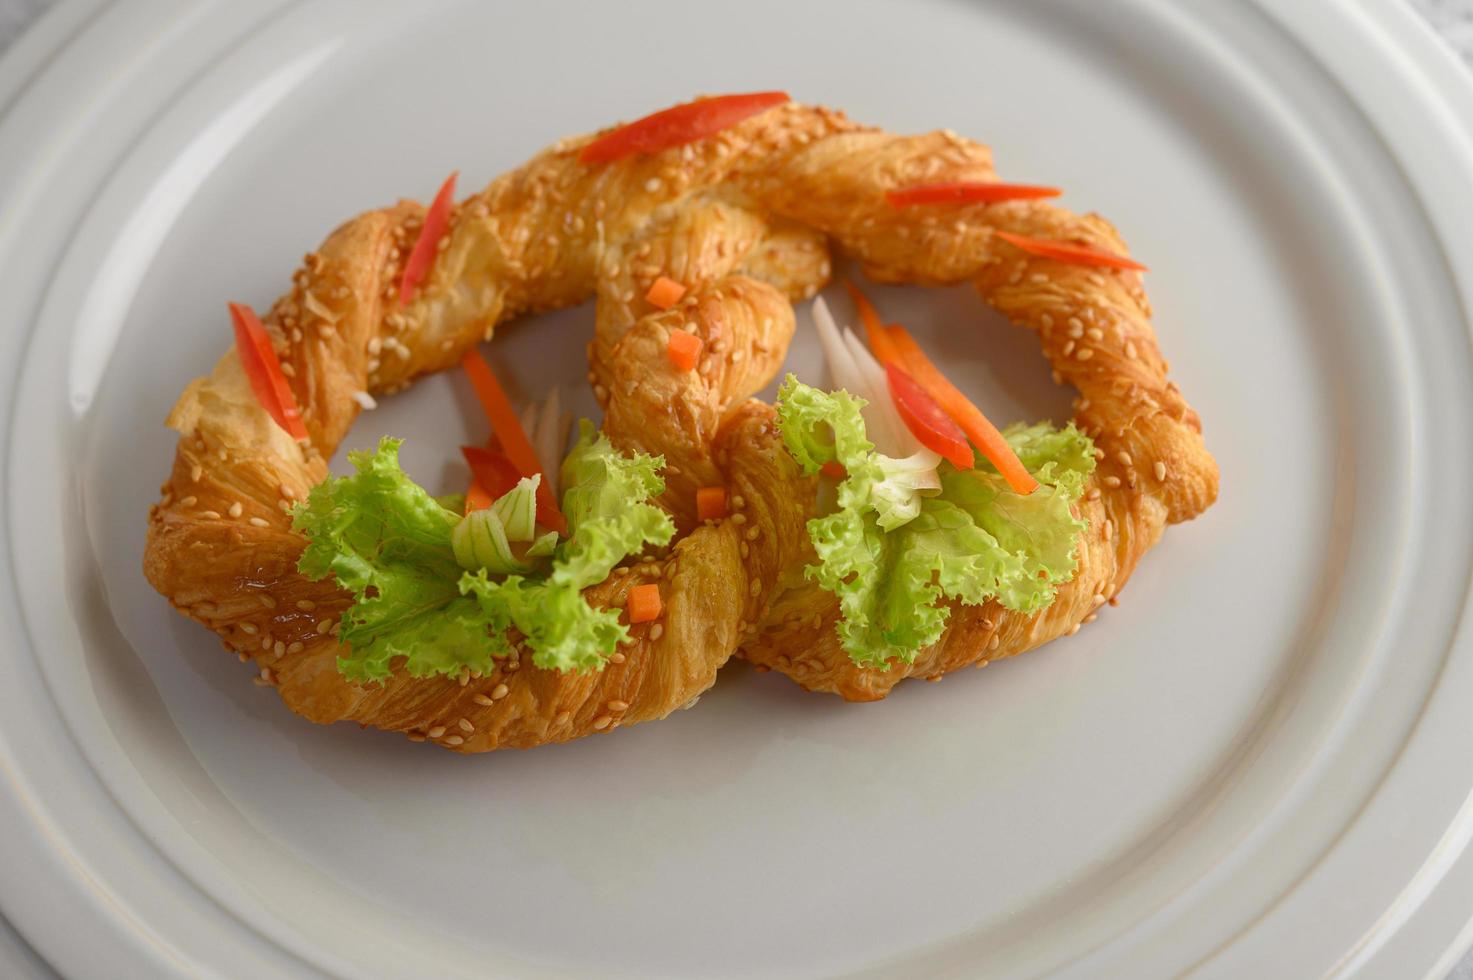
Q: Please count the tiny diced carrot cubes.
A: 4